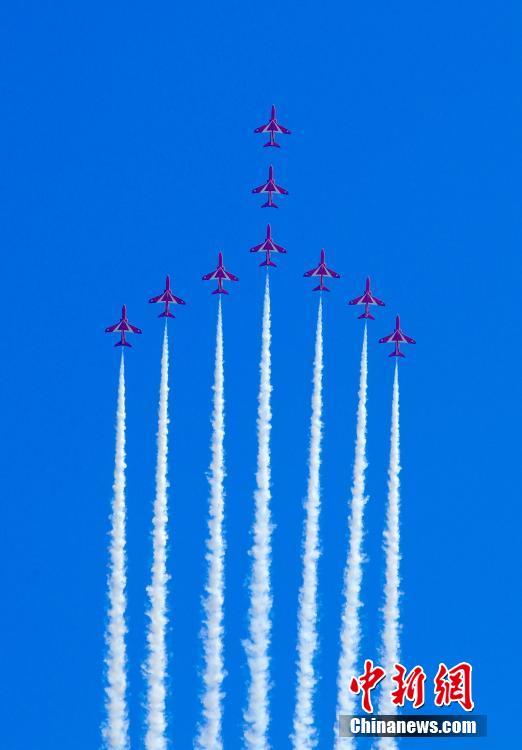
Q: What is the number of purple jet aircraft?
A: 9